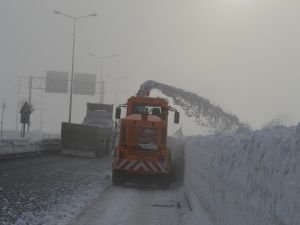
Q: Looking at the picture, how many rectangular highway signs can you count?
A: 2